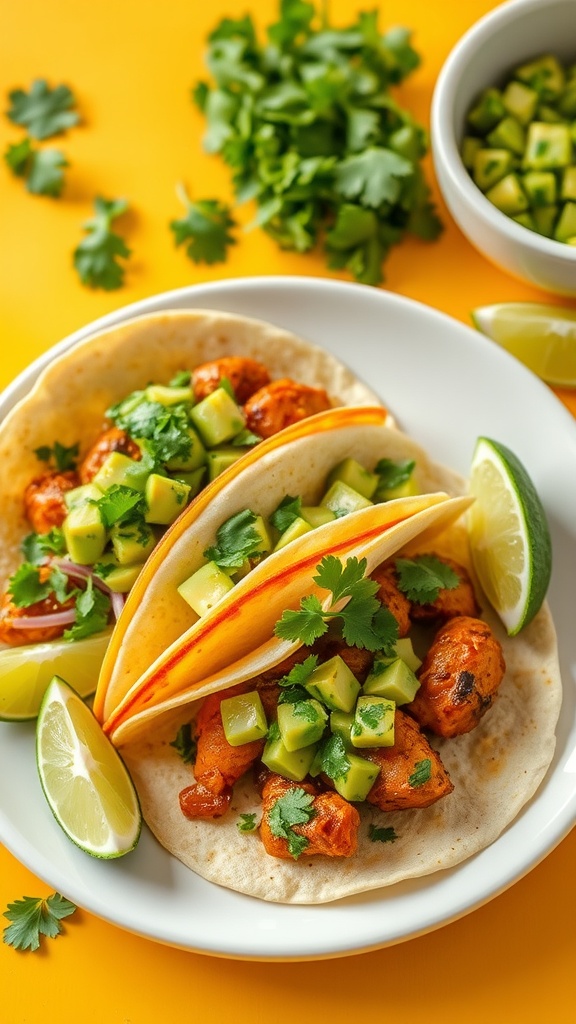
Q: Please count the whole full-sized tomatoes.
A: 0